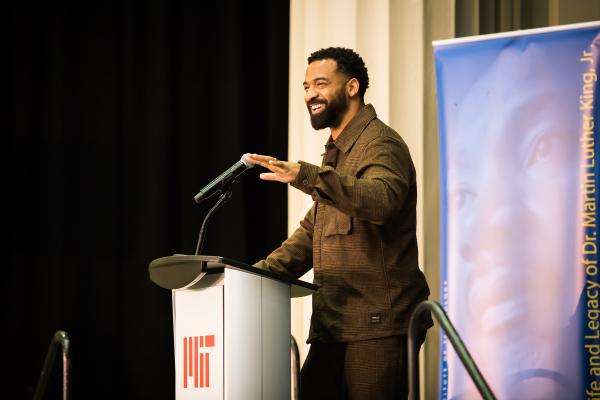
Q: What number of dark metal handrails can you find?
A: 3